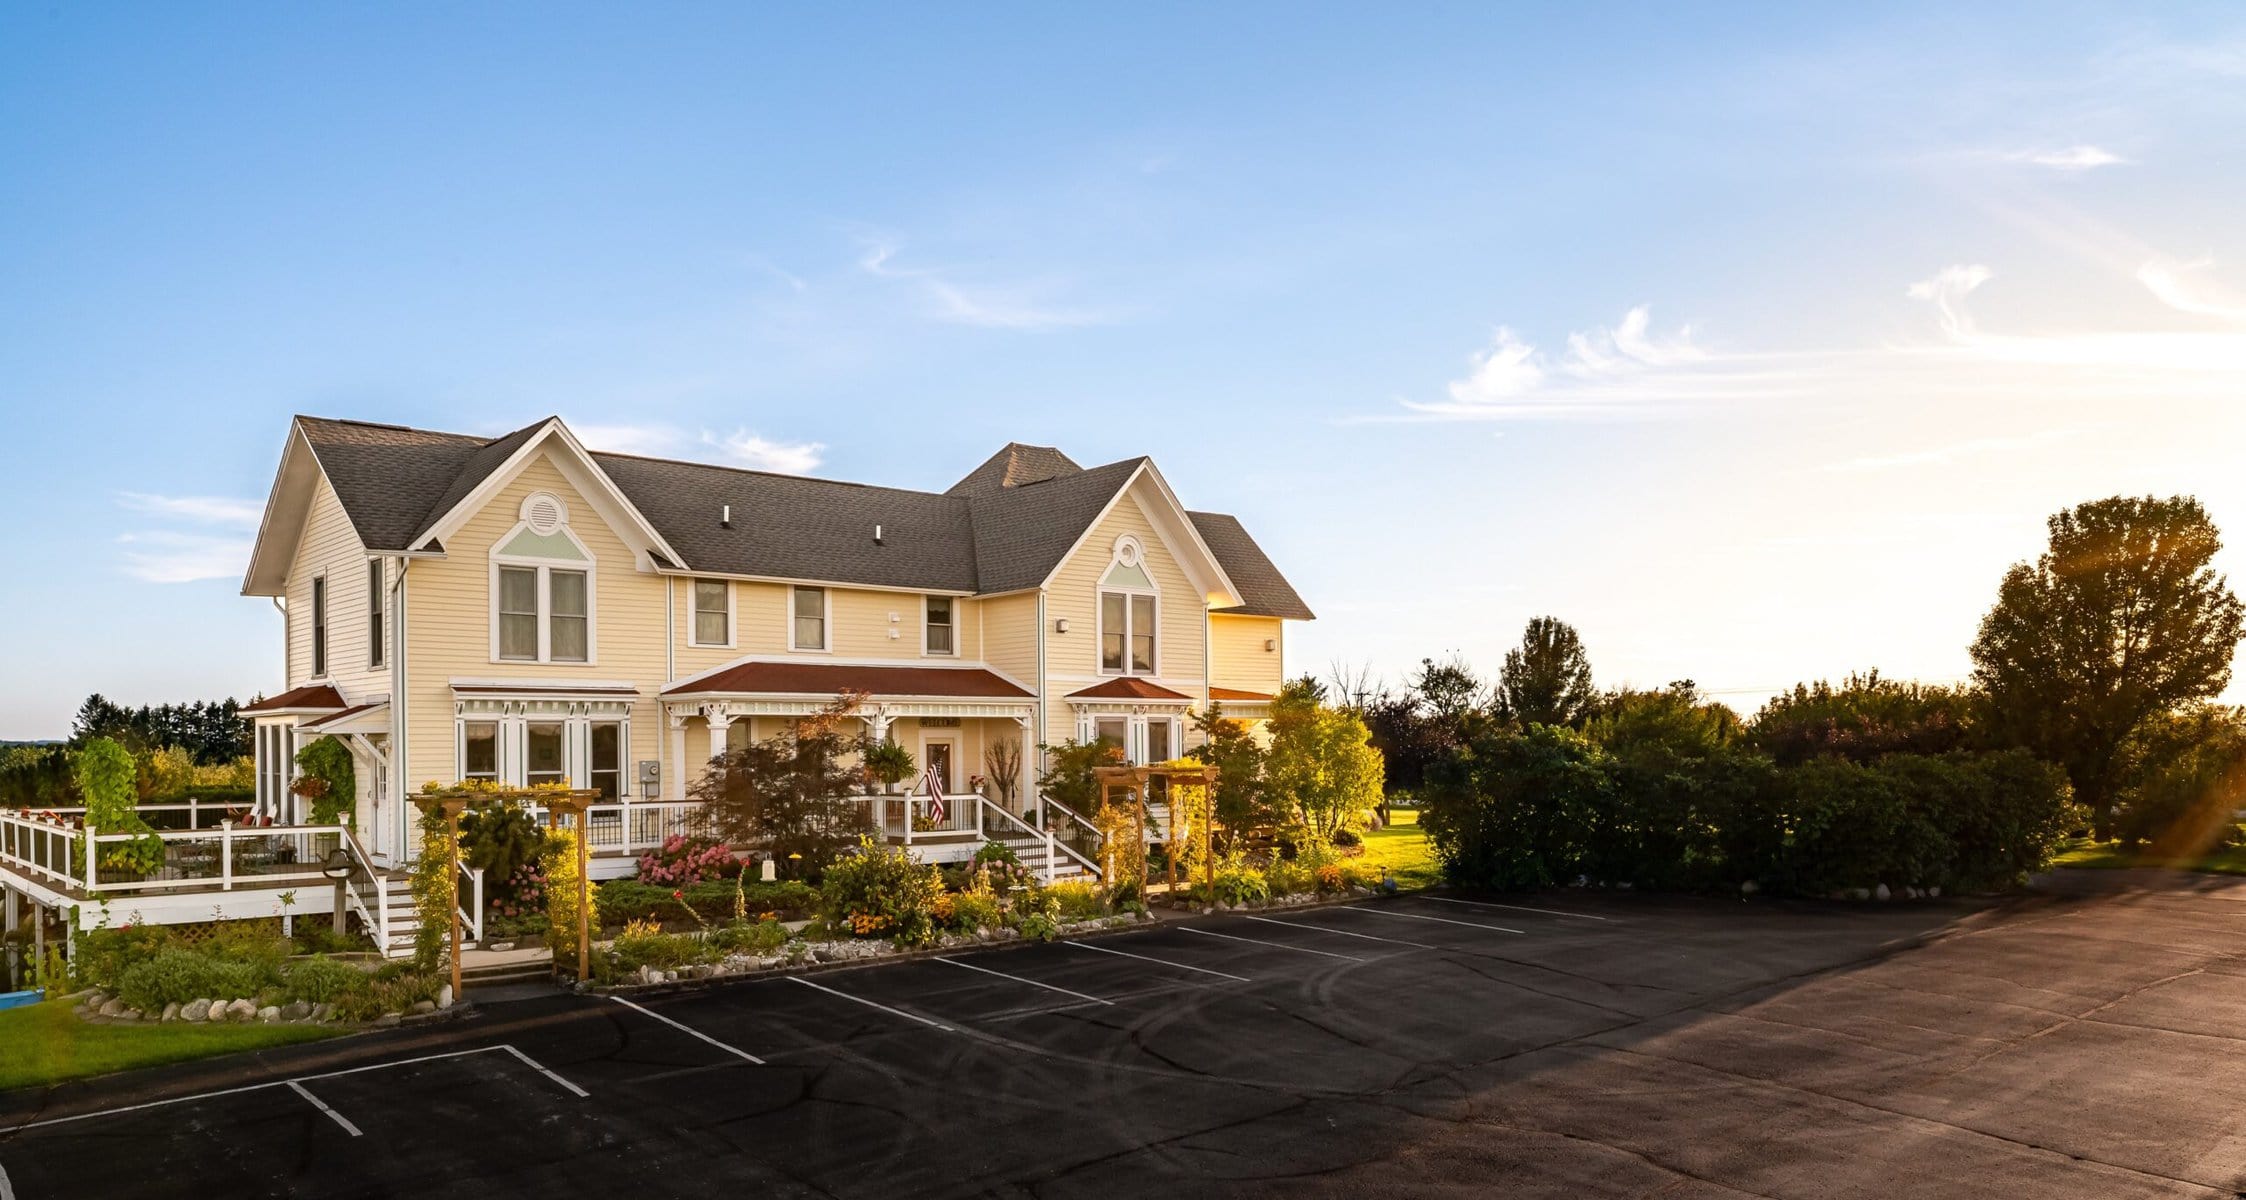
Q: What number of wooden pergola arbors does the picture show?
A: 2